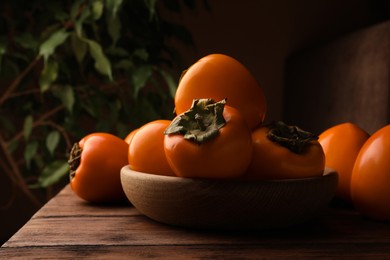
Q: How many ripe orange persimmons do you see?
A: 8